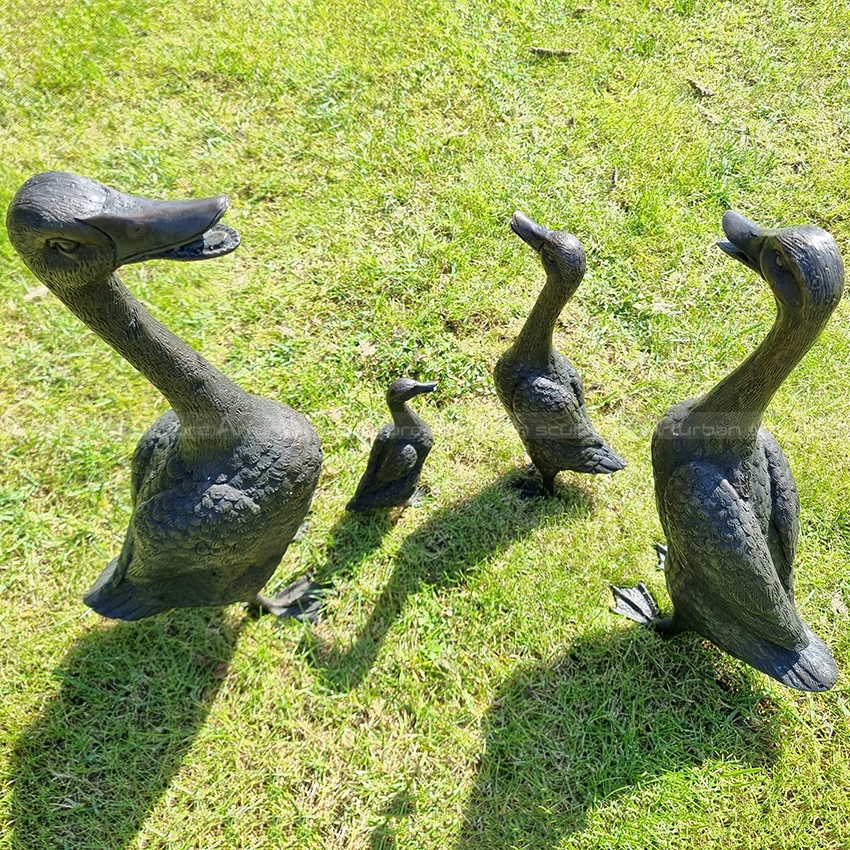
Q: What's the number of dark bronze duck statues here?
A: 4